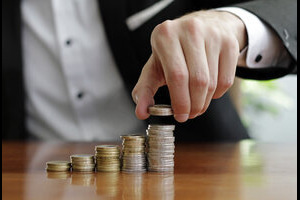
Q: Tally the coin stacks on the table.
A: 5